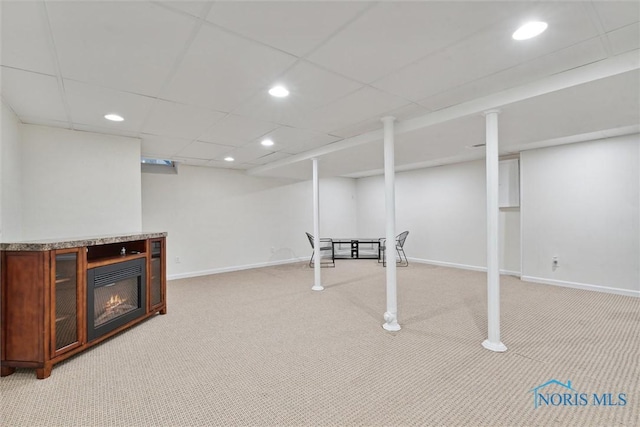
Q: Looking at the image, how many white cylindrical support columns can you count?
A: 3